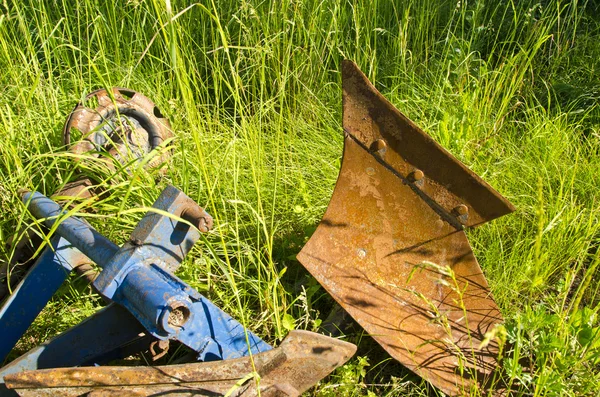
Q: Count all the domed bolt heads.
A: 3